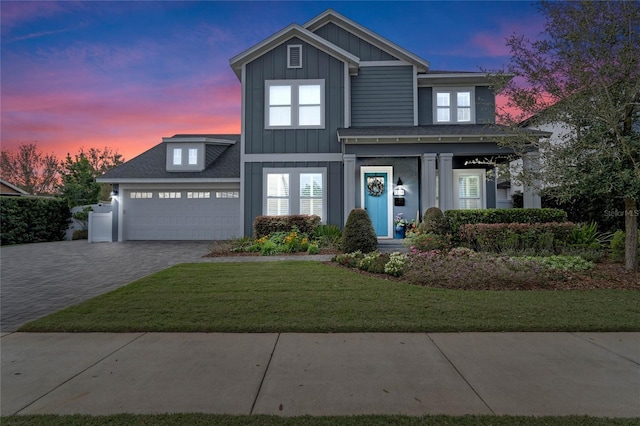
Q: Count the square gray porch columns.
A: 4